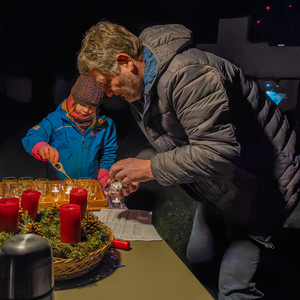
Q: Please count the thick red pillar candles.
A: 4